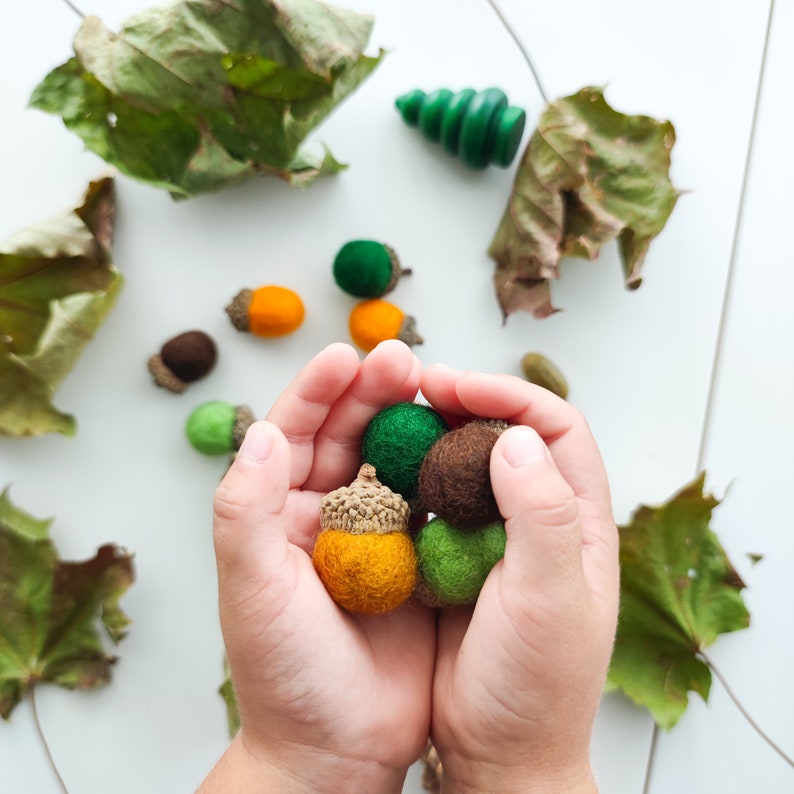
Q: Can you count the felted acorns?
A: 9